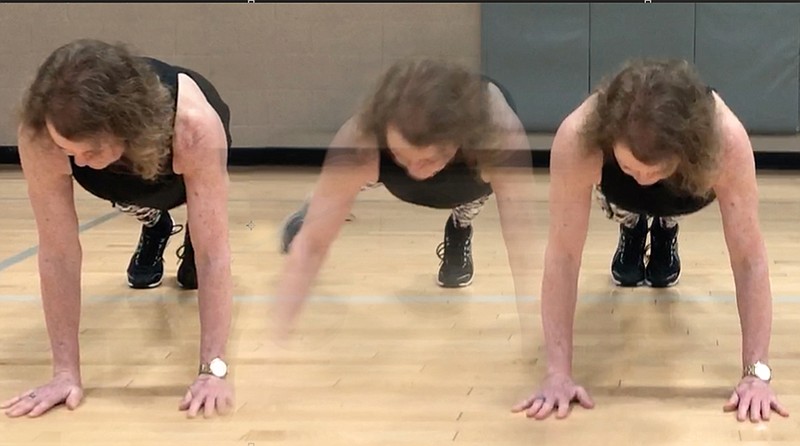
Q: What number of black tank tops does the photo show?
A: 3